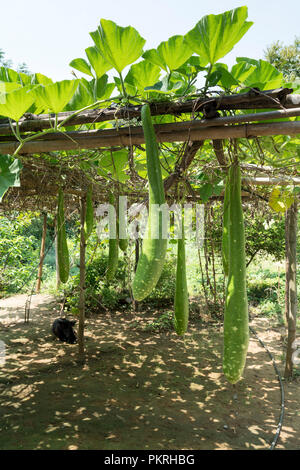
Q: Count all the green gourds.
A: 8